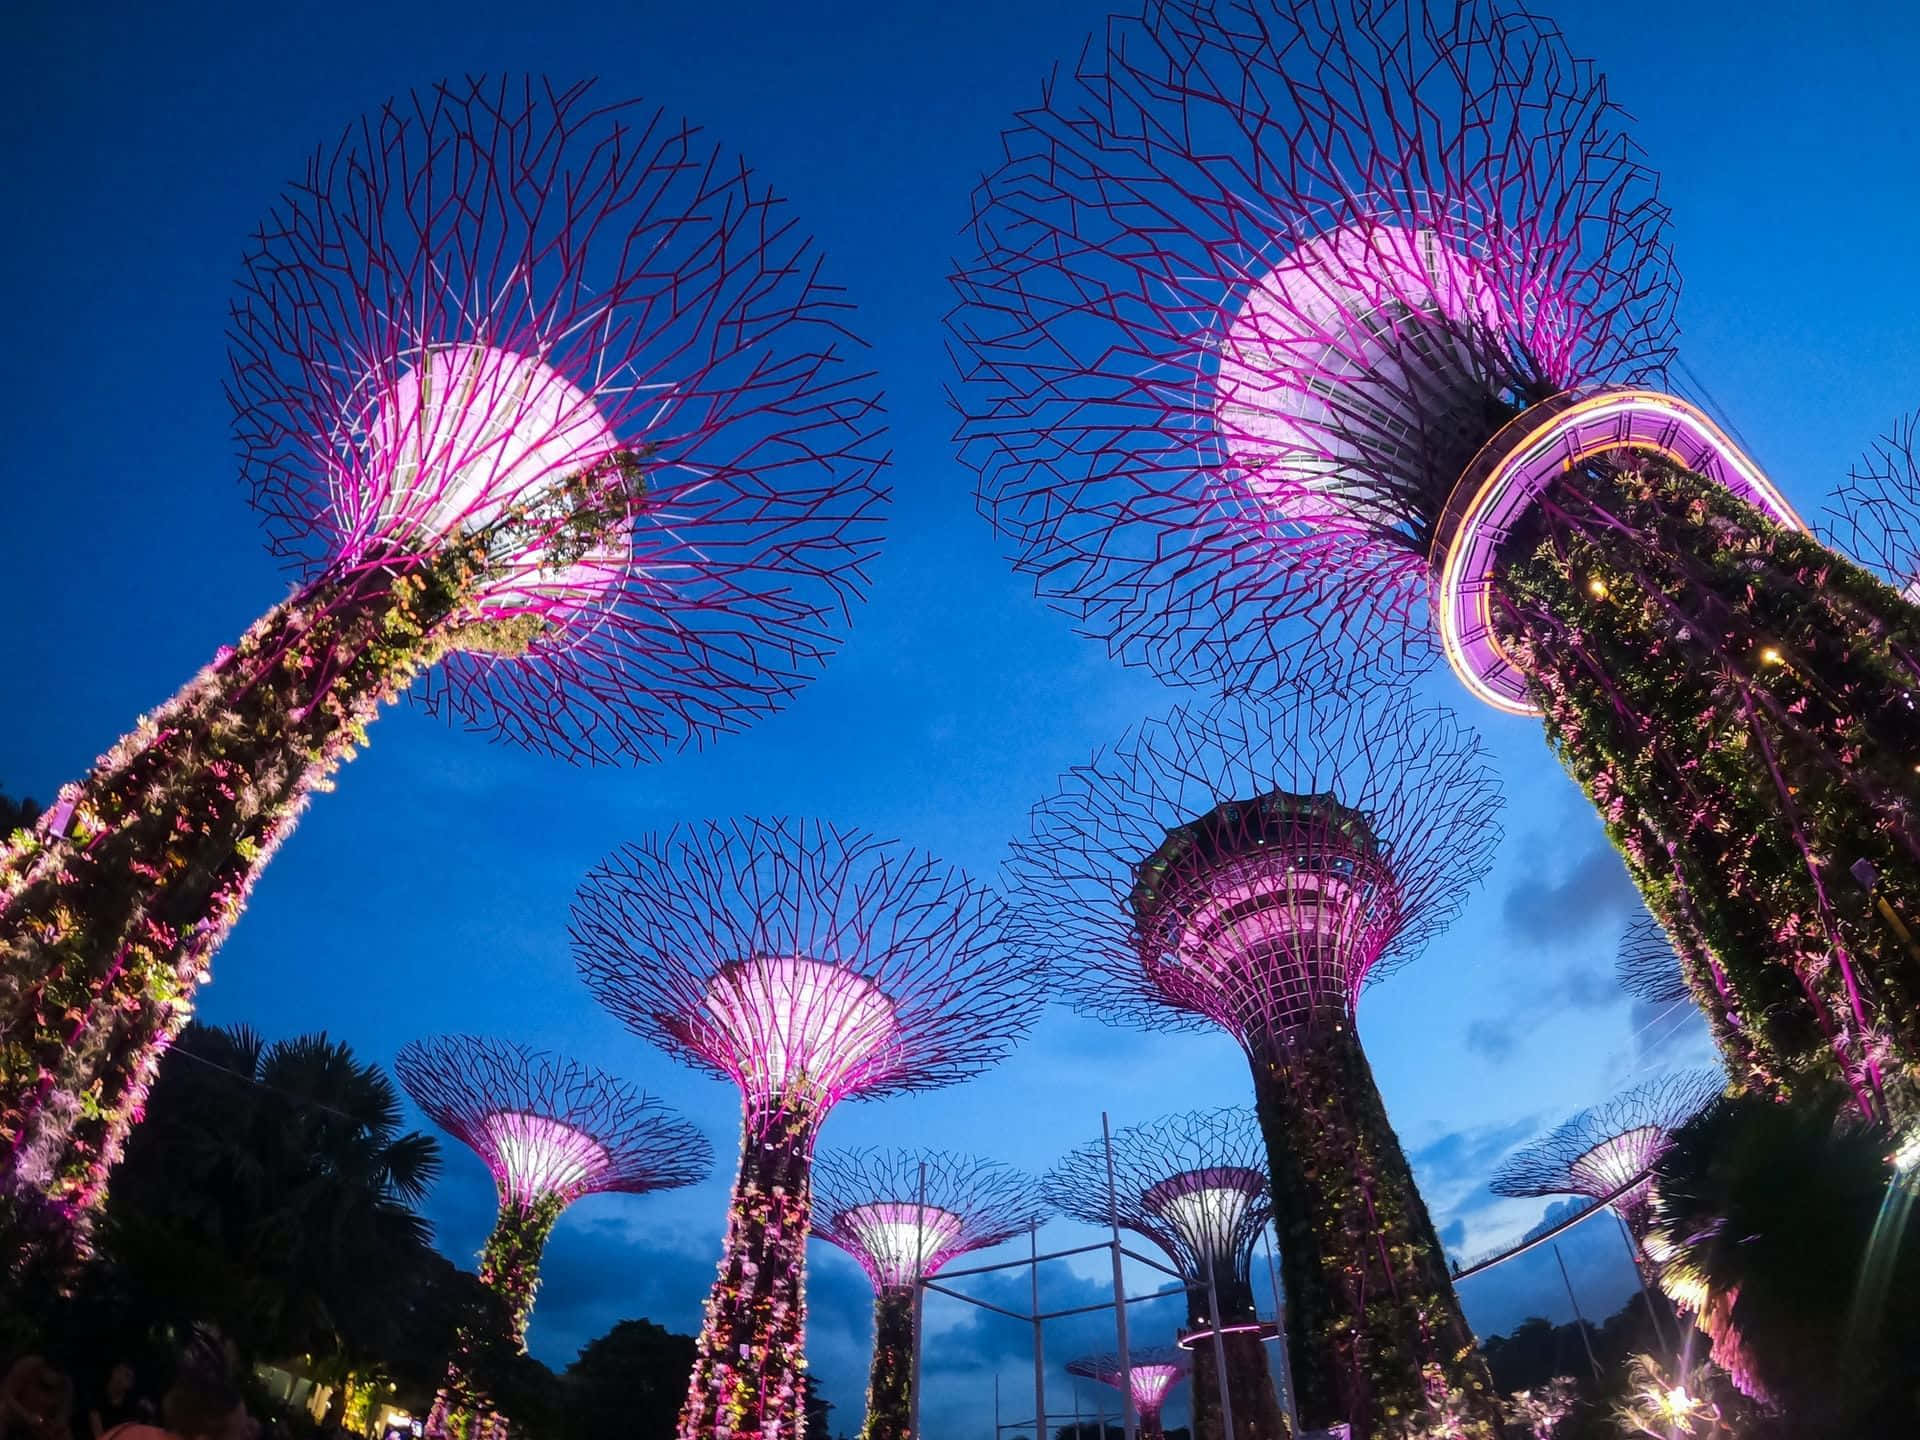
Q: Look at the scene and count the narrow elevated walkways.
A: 1